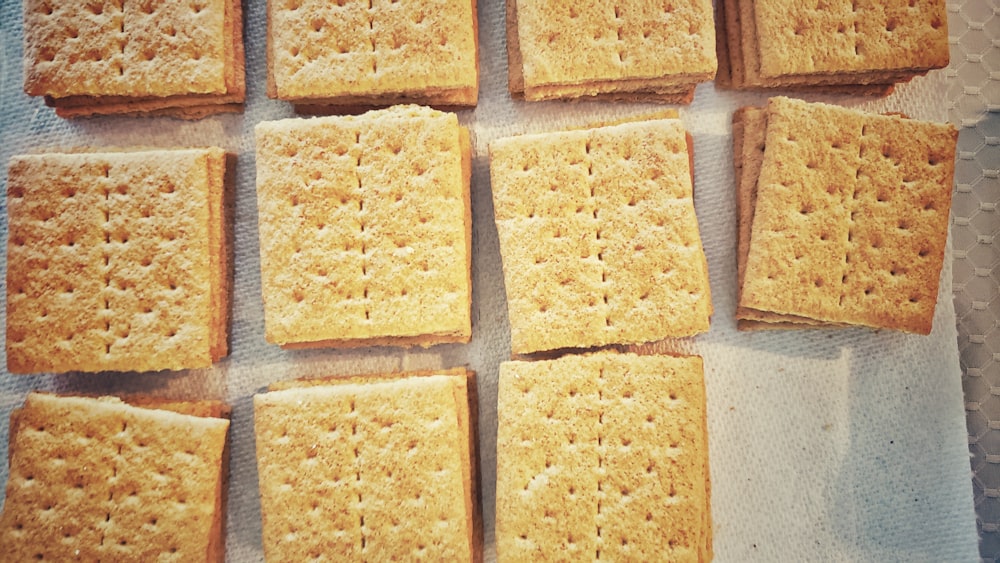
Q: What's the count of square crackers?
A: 11